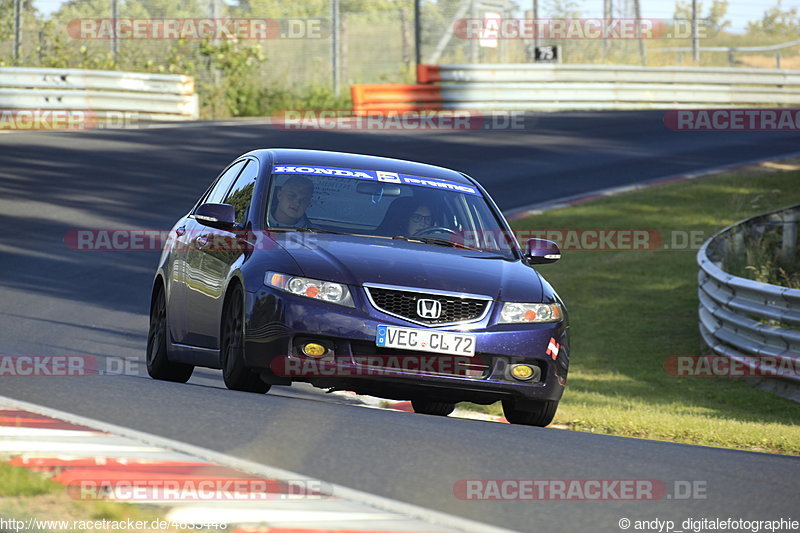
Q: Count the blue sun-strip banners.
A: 1